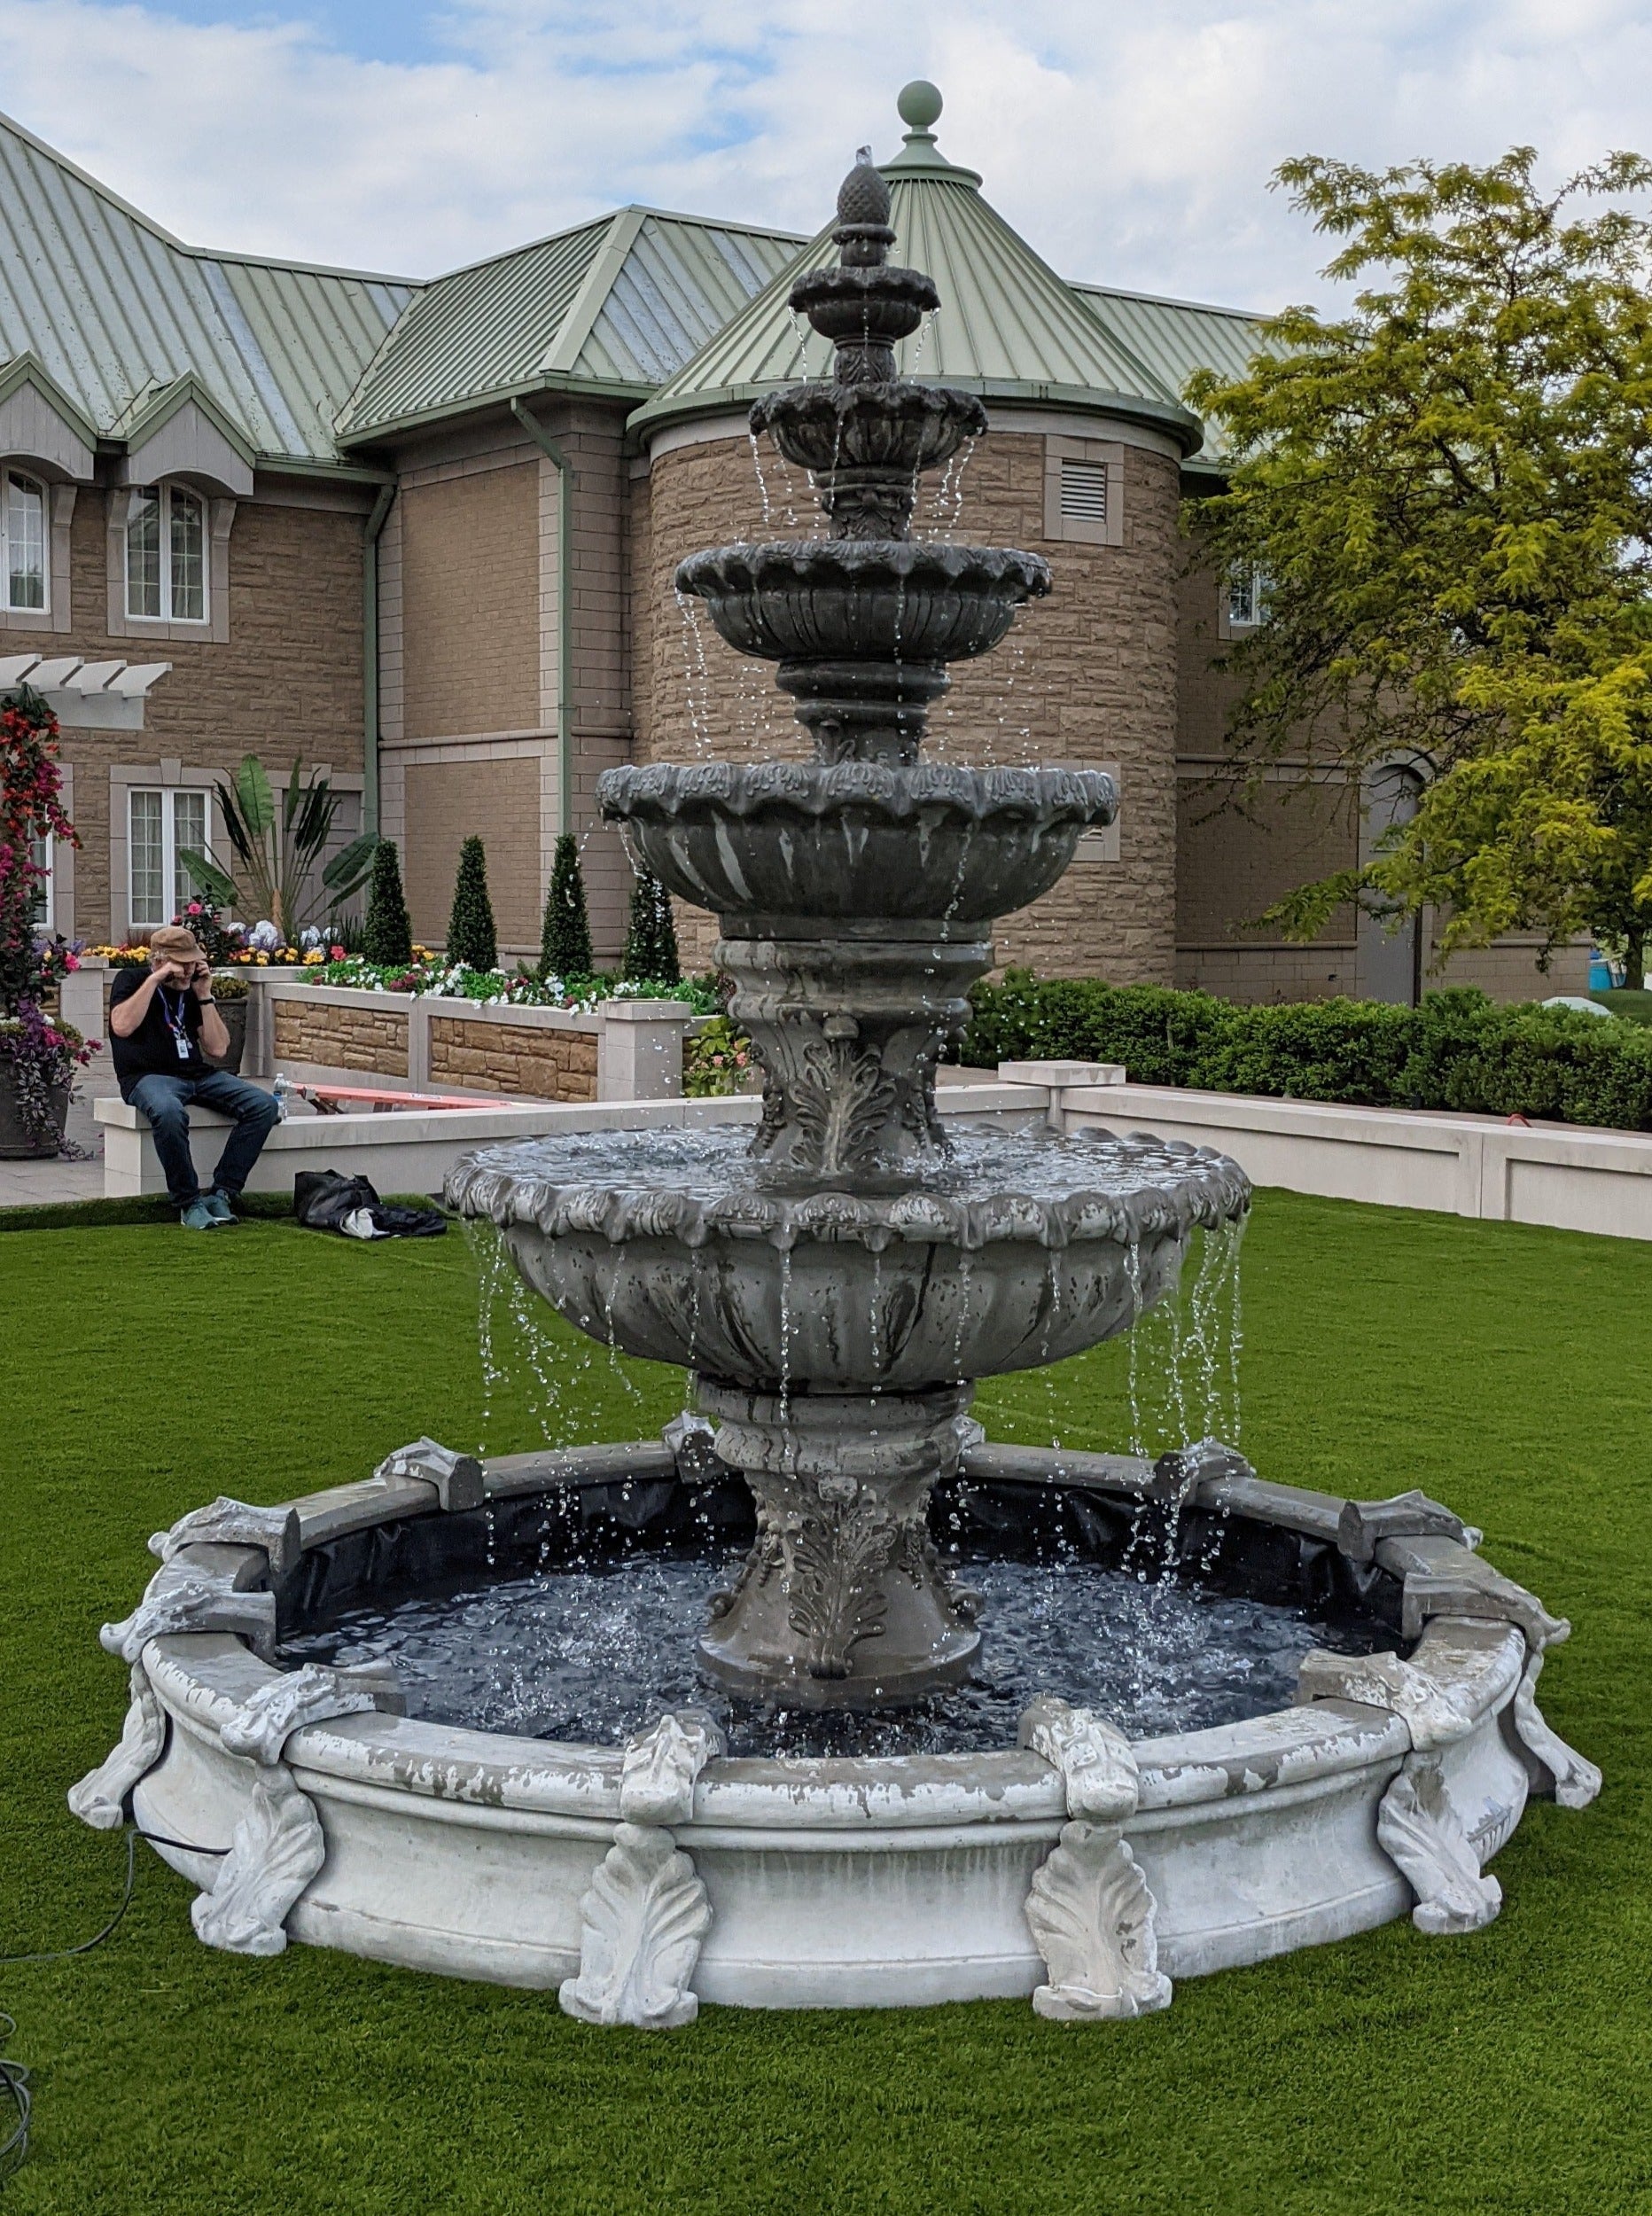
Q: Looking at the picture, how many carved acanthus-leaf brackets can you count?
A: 12